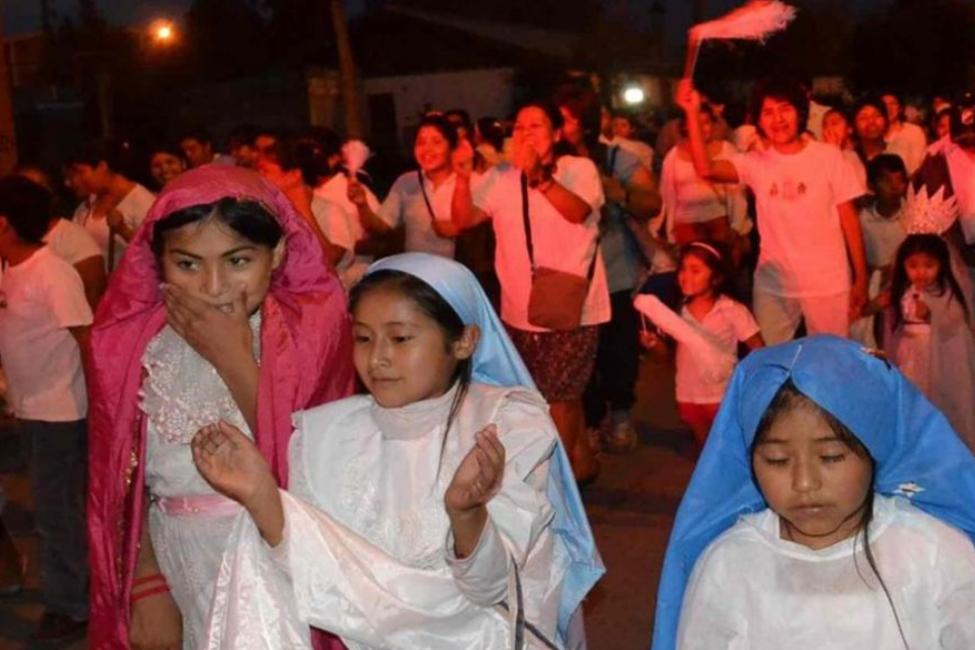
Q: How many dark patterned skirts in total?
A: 1